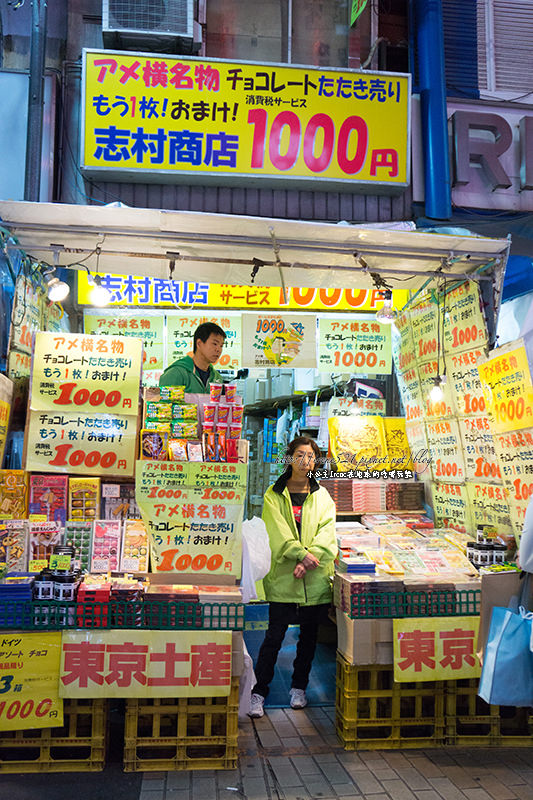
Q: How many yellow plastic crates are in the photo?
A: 4